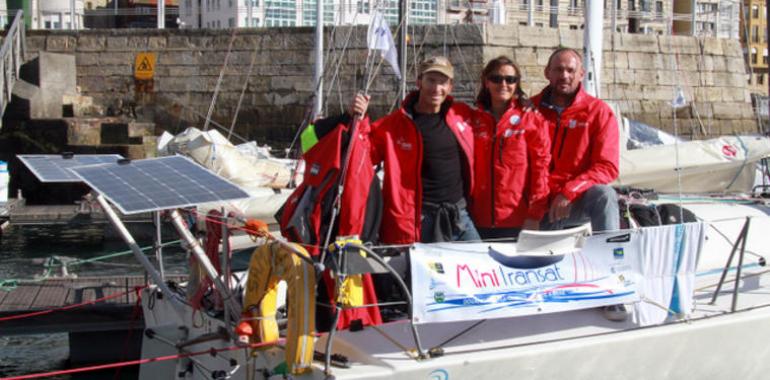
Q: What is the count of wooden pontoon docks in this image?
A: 2